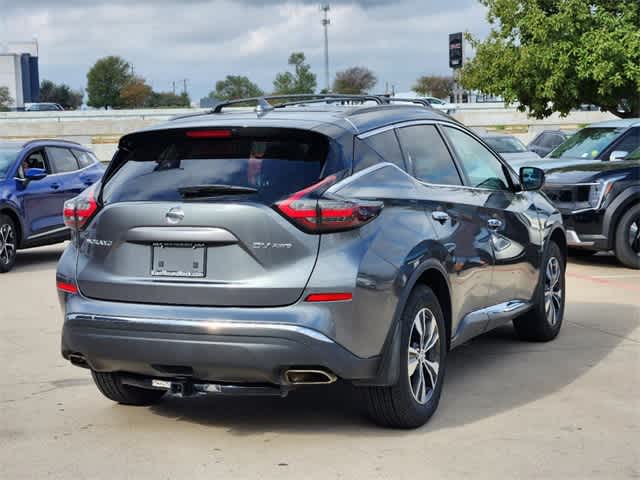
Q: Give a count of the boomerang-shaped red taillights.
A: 2